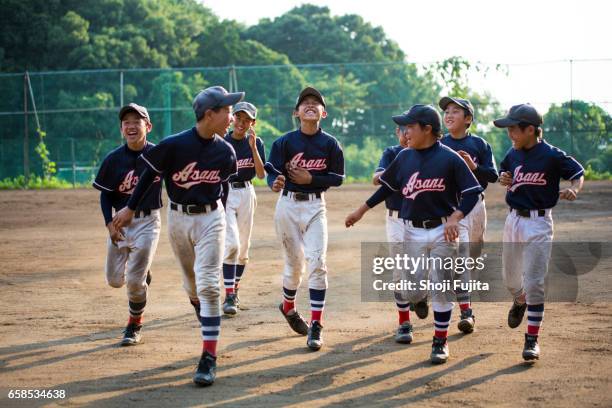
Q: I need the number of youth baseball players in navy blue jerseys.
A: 8